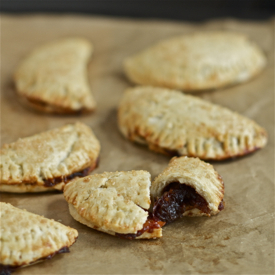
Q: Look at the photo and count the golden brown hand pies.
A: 6